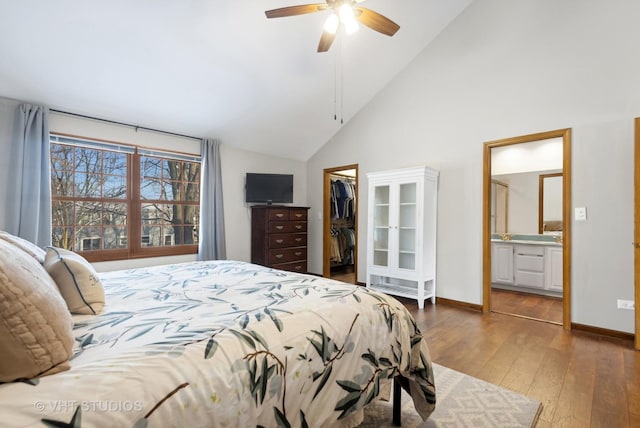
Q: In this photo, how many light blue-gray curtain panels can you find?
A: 2